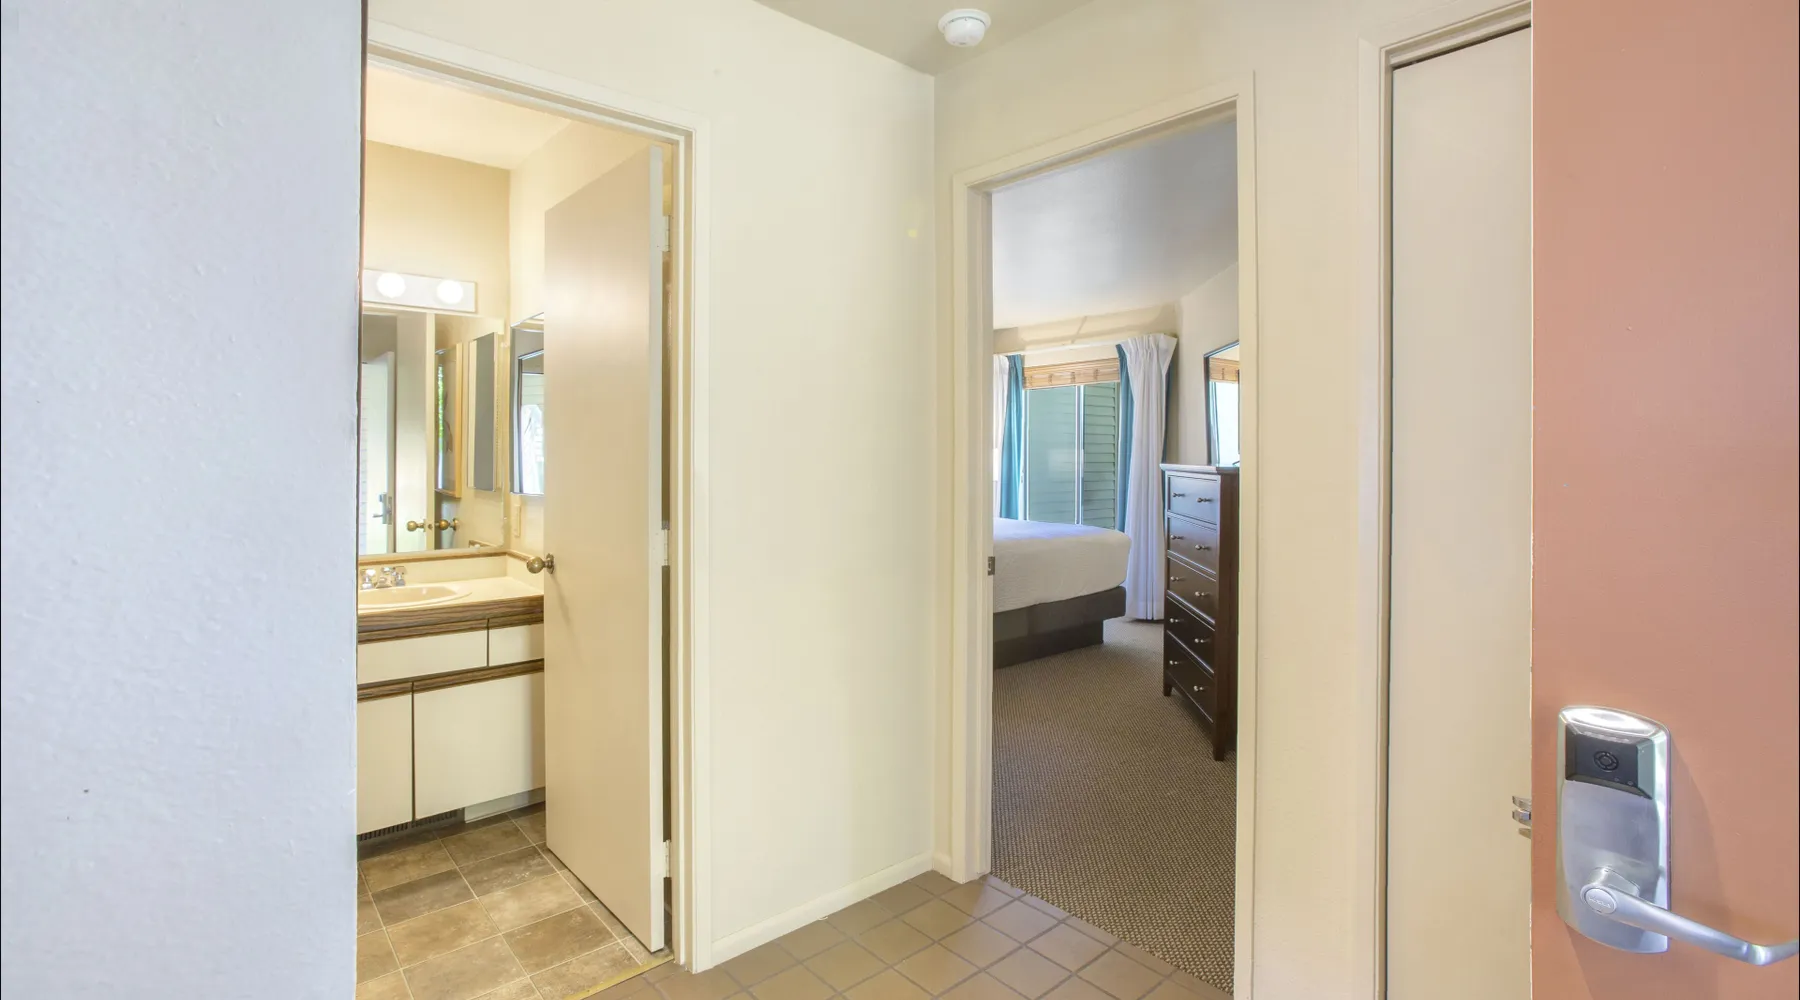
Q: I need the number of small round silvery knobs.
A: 10